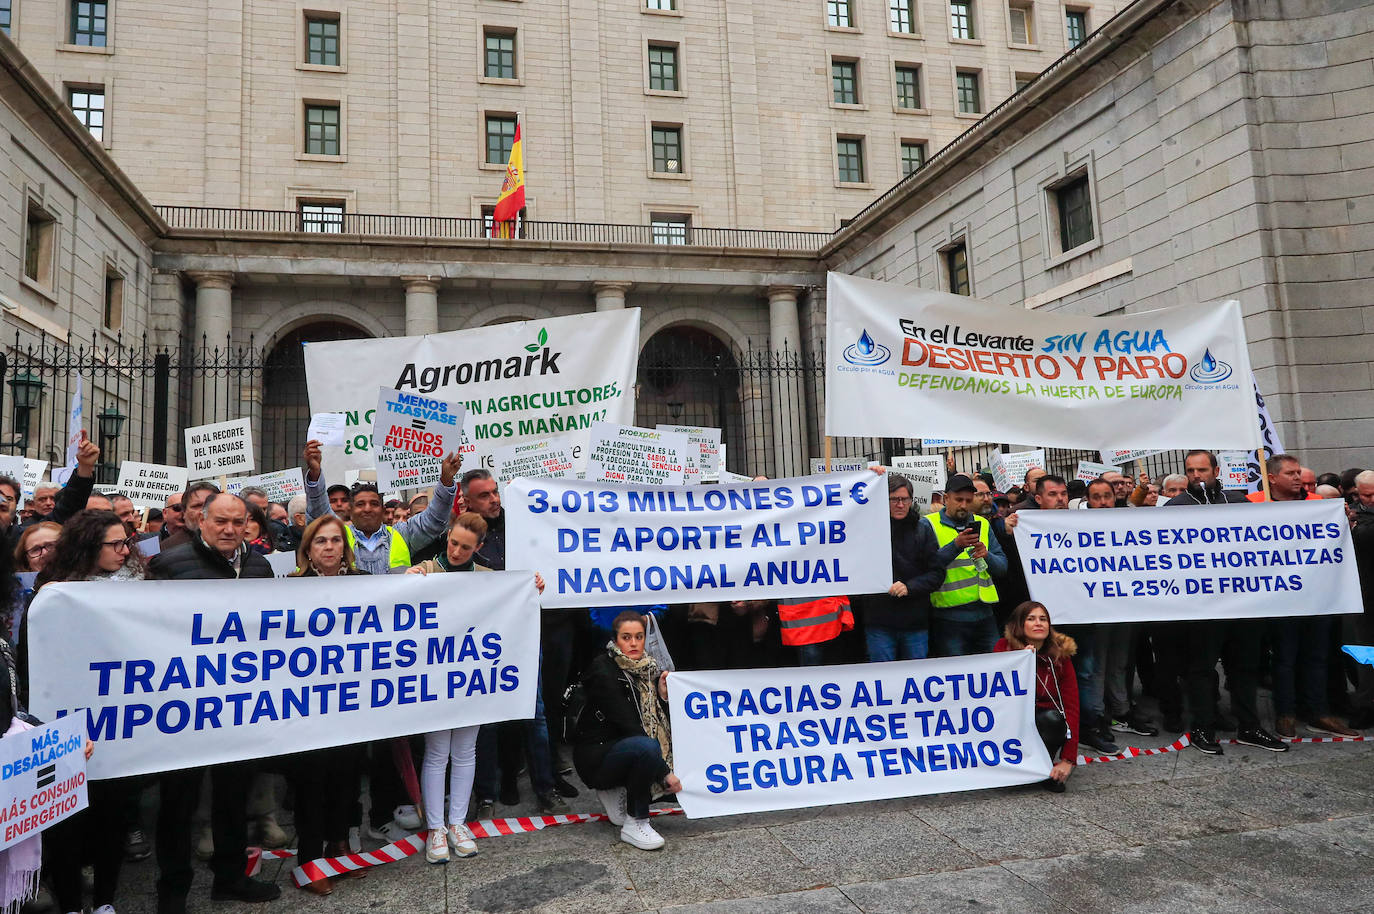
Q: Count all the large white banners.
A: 6